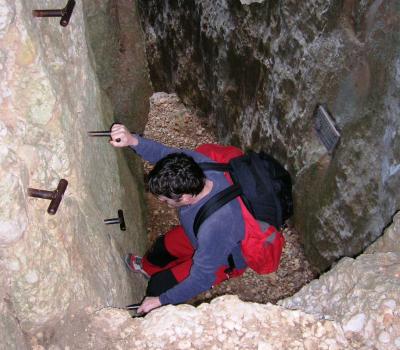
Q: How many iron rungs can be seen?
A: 5